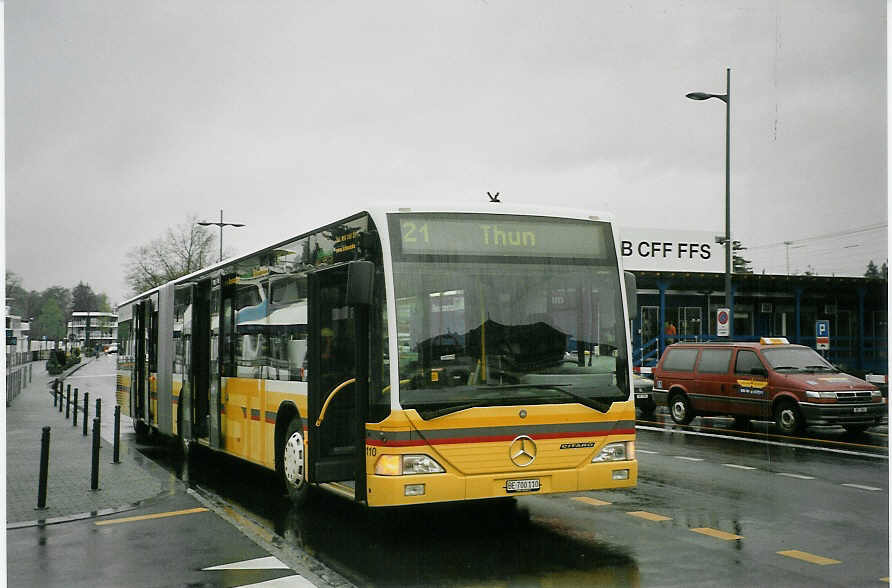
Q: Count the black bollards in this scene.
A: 9